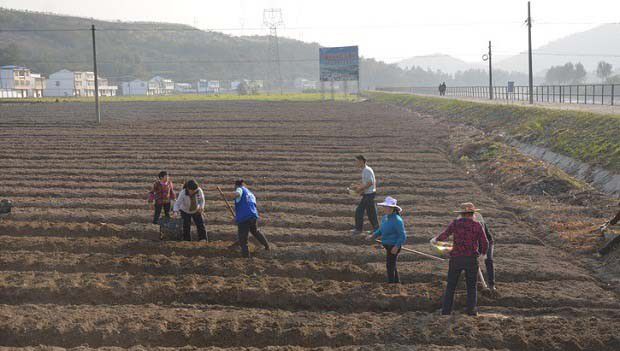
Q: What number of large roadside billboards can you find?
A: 1